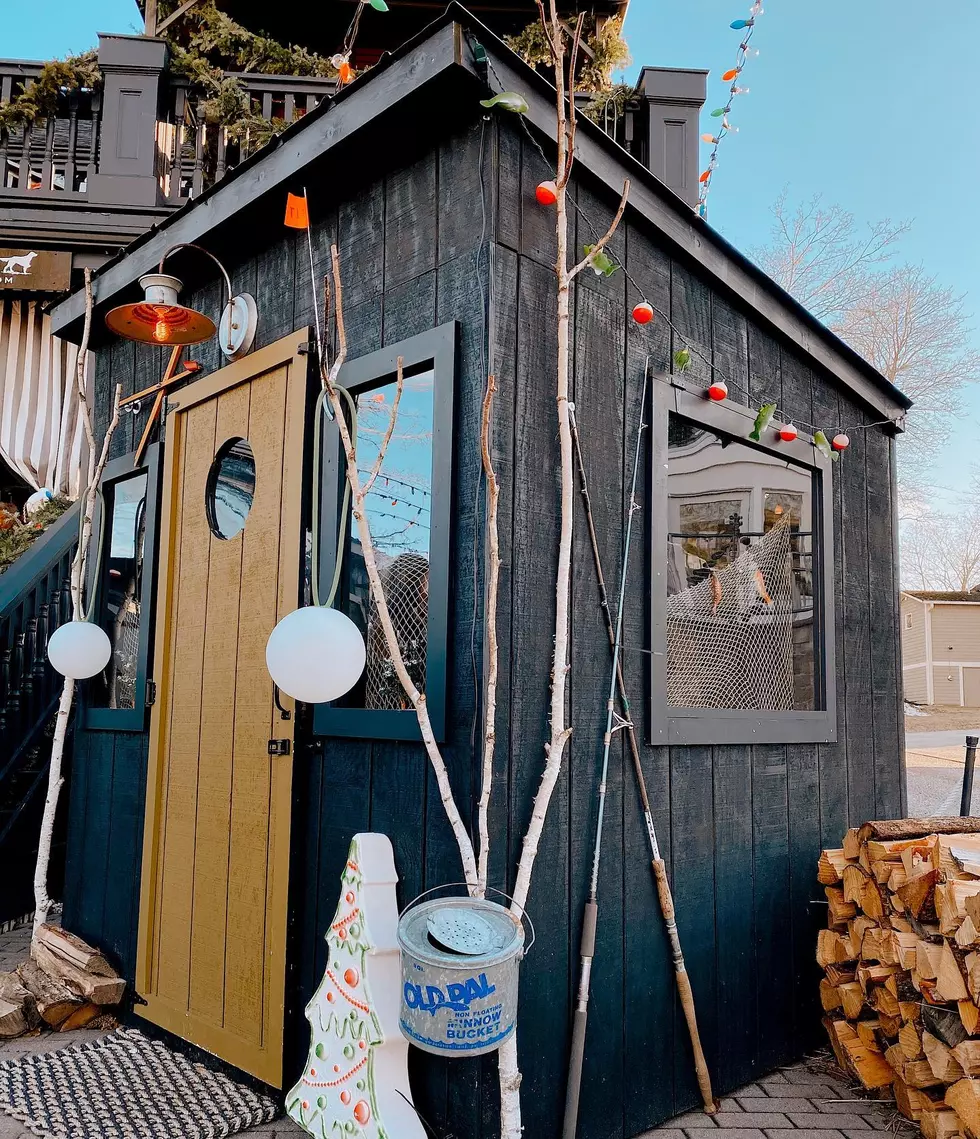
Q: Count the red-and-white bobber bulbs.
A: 5